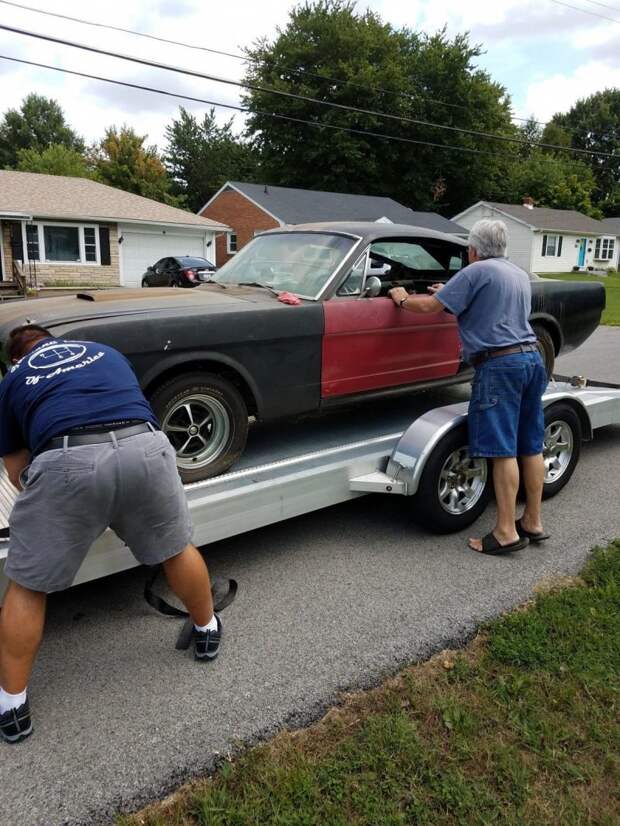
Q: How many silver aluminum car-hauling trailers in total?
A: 1